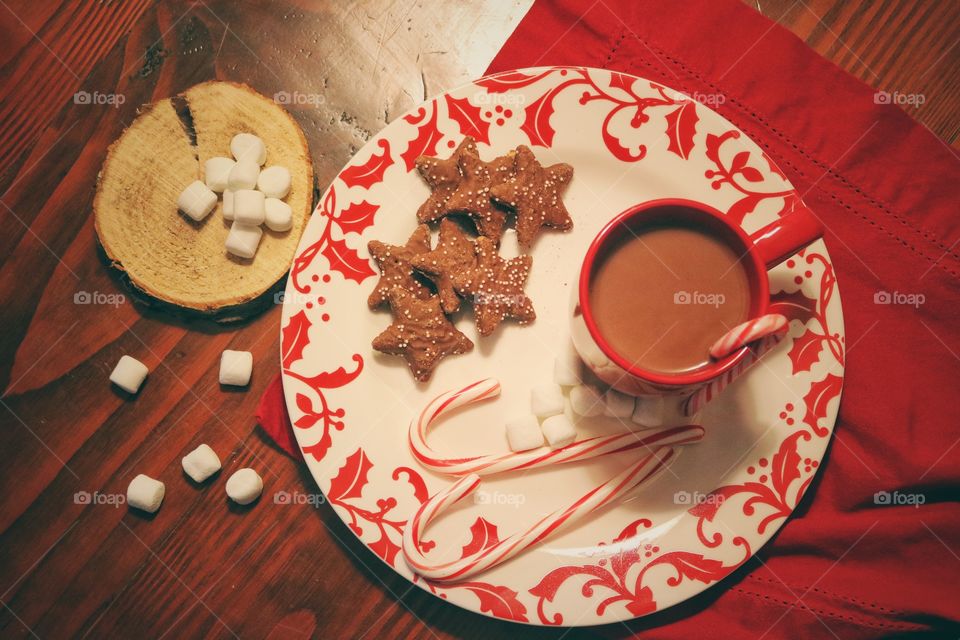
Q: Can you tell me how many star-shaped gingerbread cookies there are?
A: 7